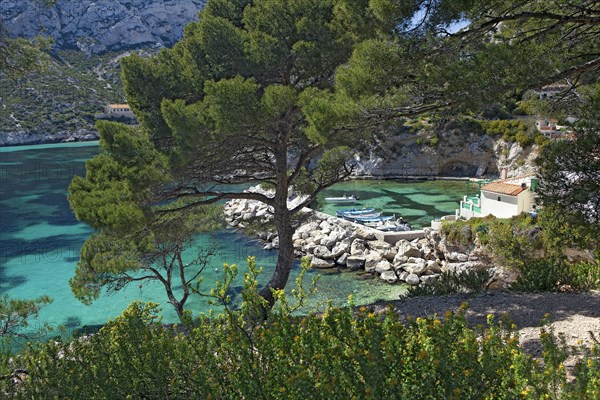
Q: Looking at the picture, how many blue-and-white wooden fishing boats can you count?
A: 3